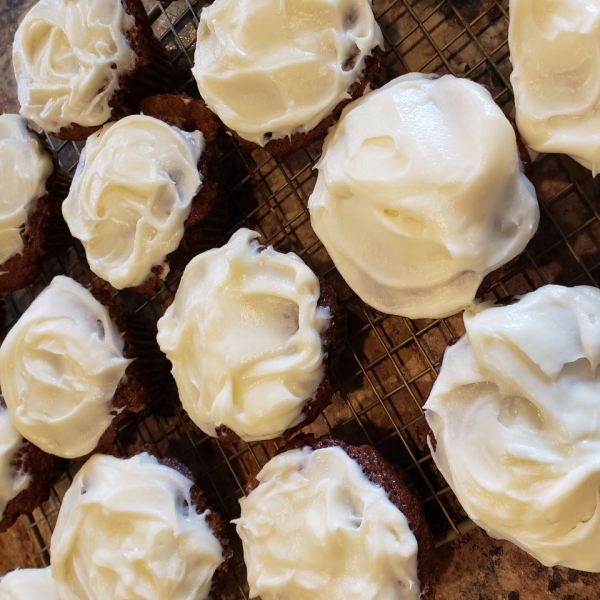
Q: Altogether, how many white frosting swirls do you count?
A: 13